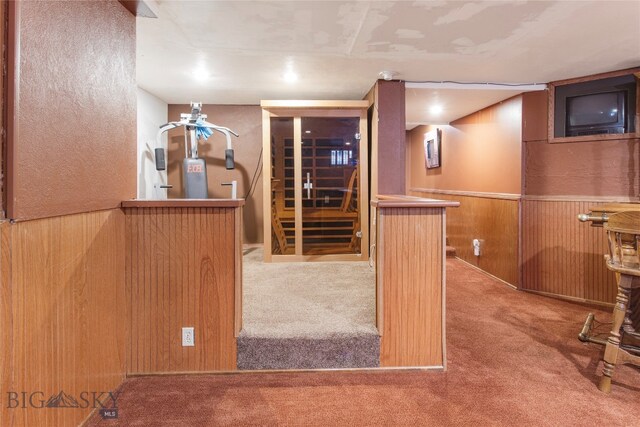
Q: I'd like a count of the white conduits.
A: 1